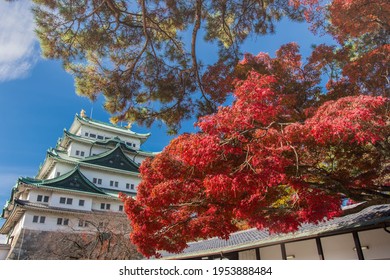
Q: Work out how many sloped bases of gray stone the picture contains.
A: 1